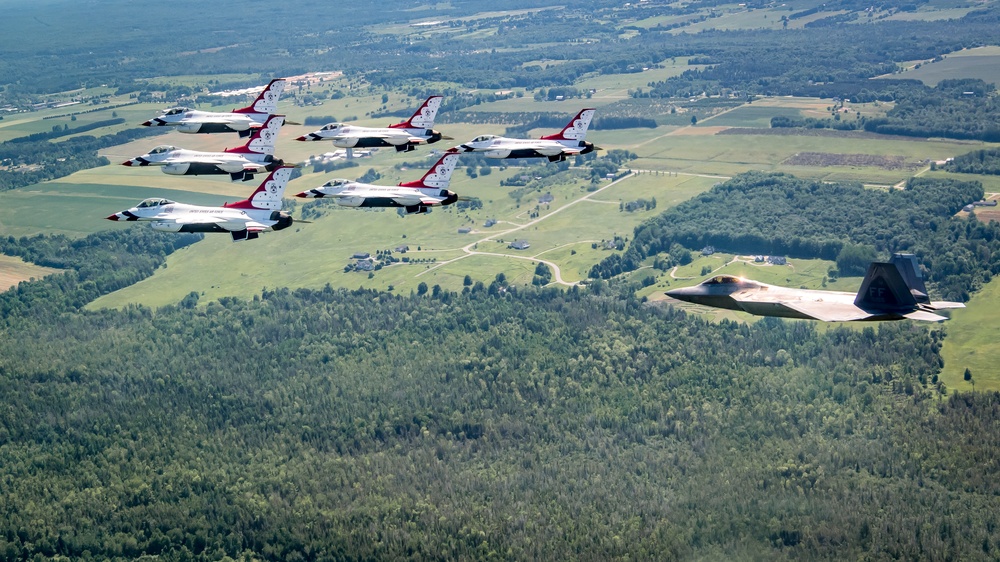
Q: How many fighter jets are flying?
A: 7